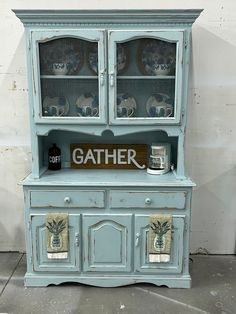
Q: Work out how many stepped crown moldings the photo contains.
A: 1